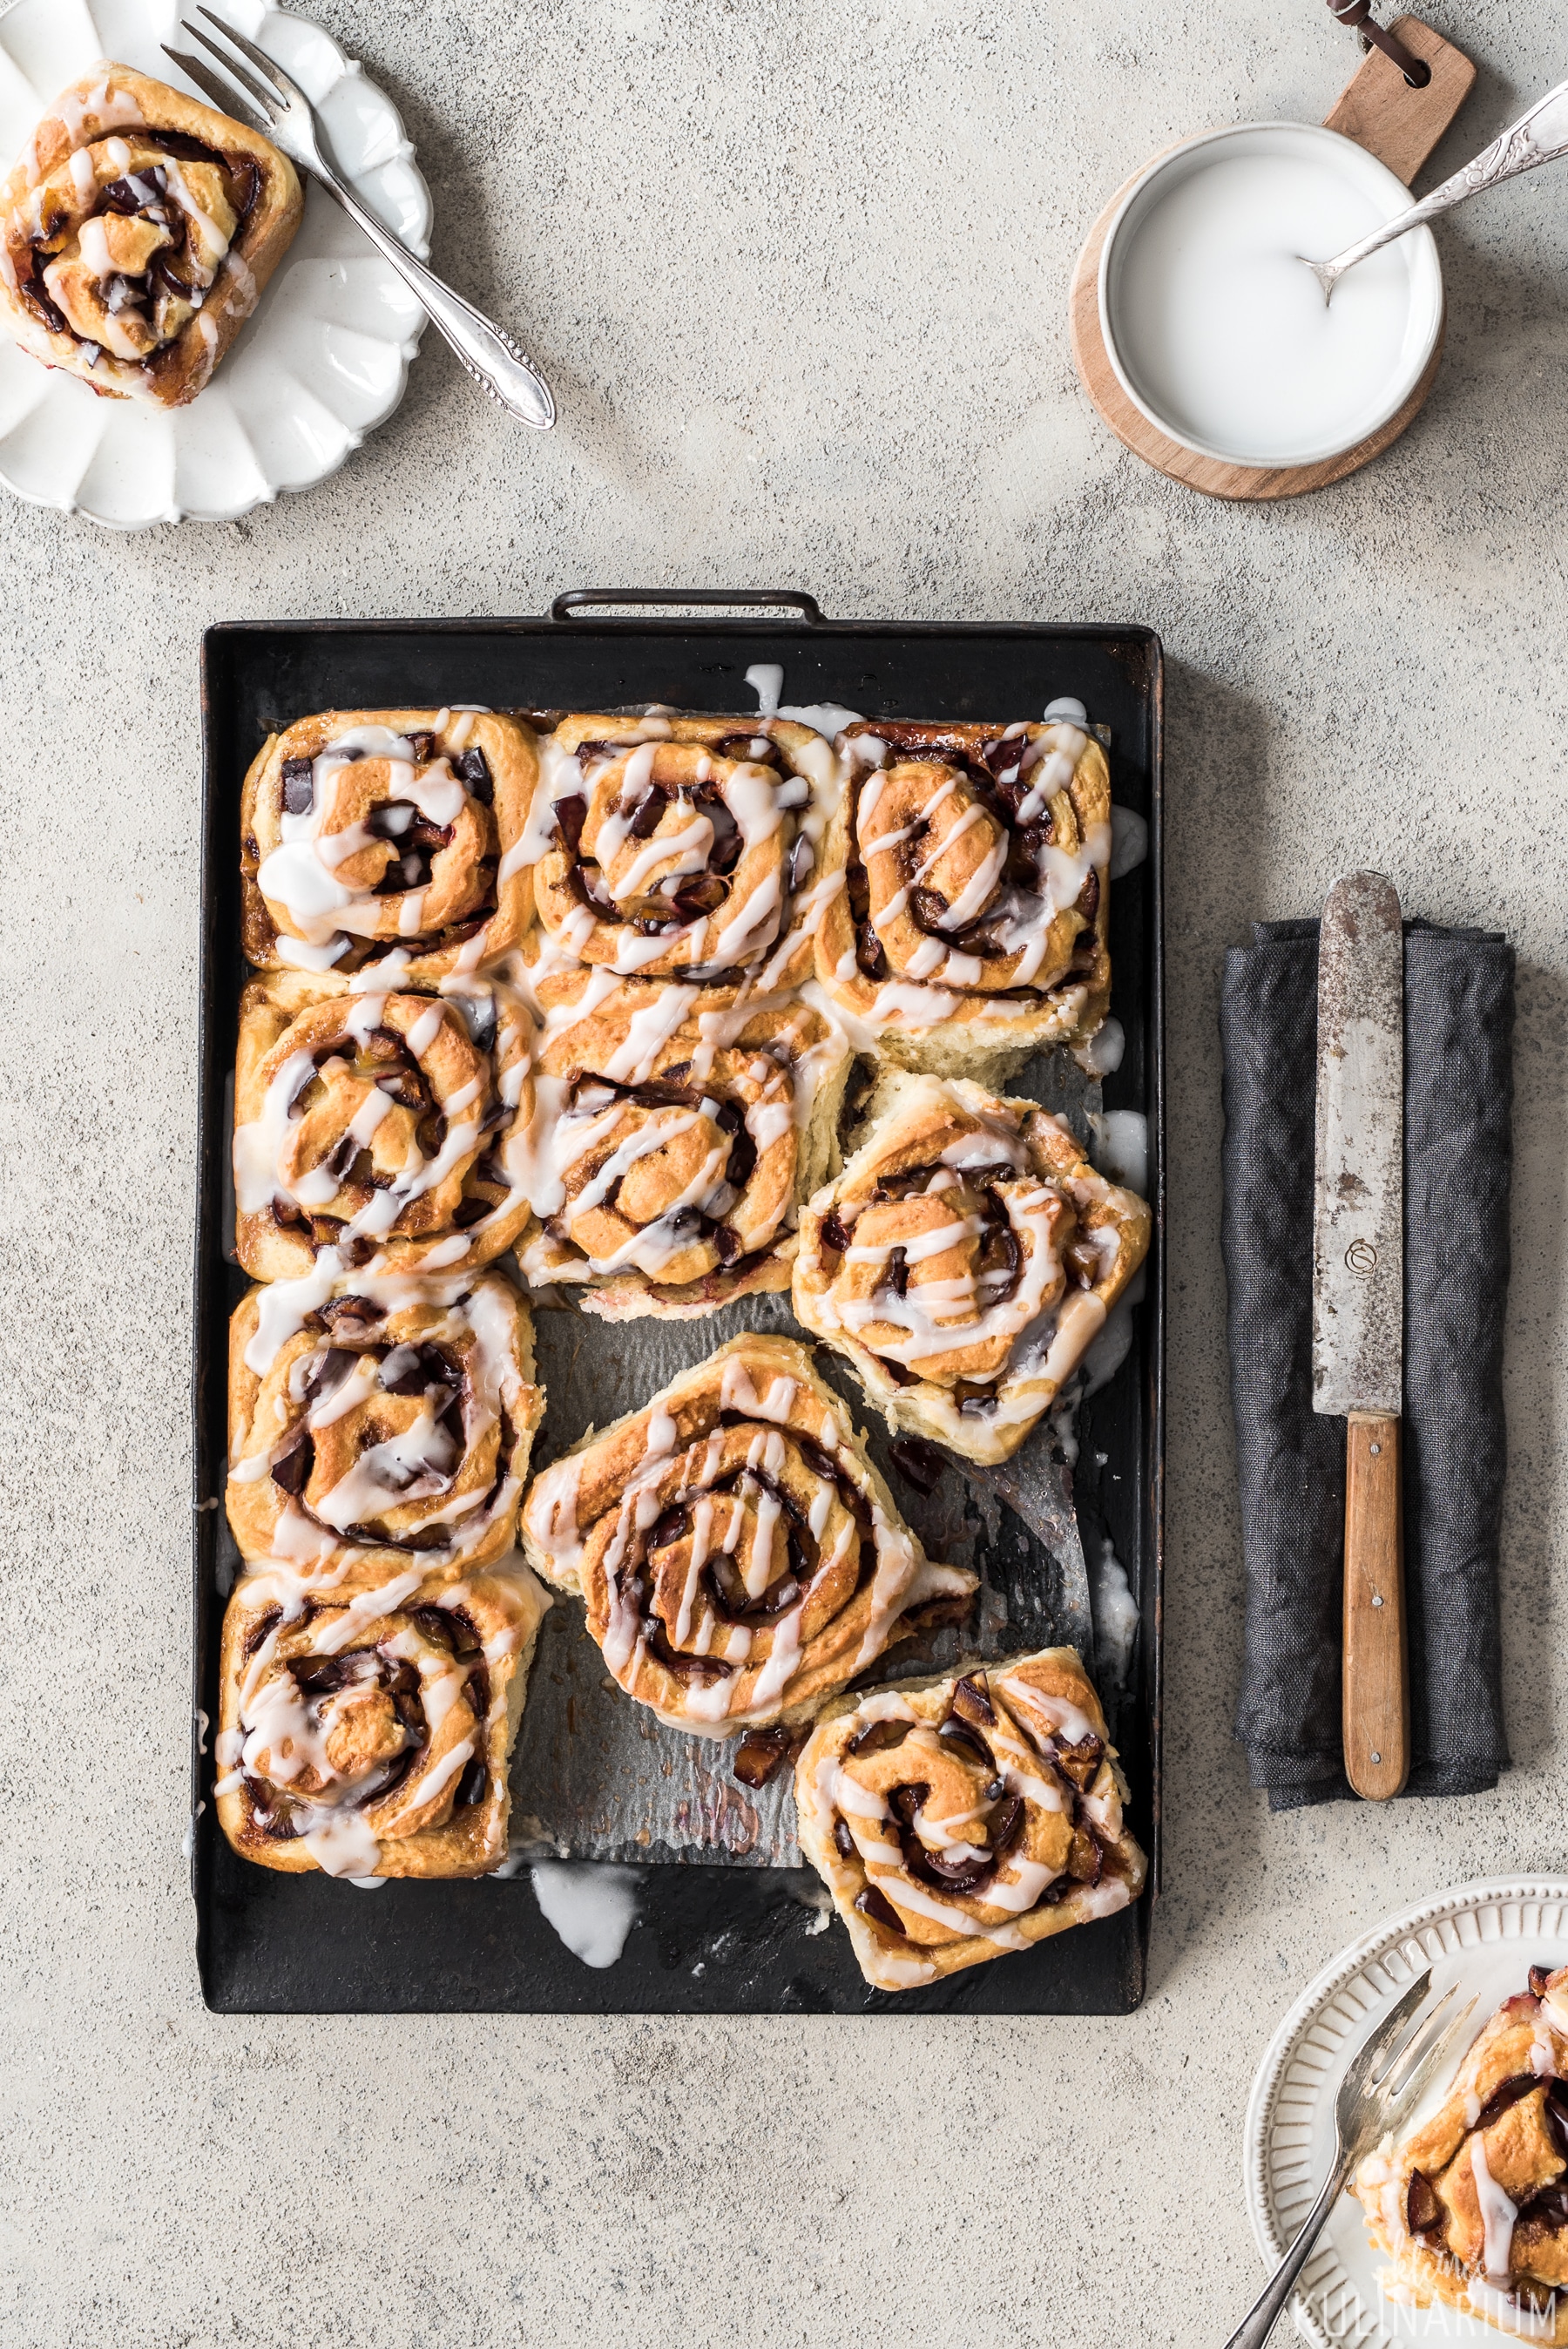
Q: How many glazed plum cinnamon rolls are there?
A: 12